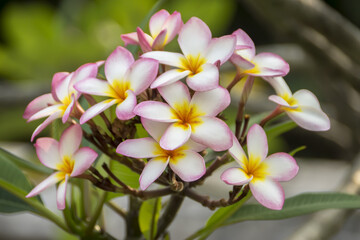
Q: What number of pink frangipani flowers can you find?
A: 10